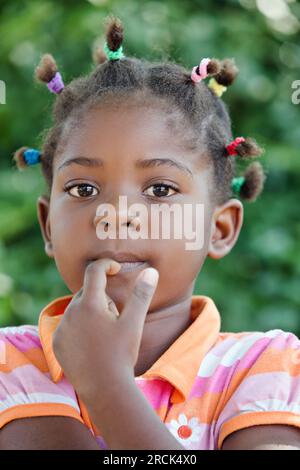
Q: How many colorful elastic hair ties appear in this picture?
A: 7